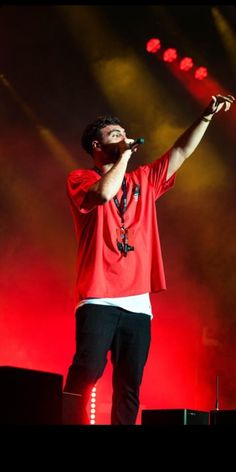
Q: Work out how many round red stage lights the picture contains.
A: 4